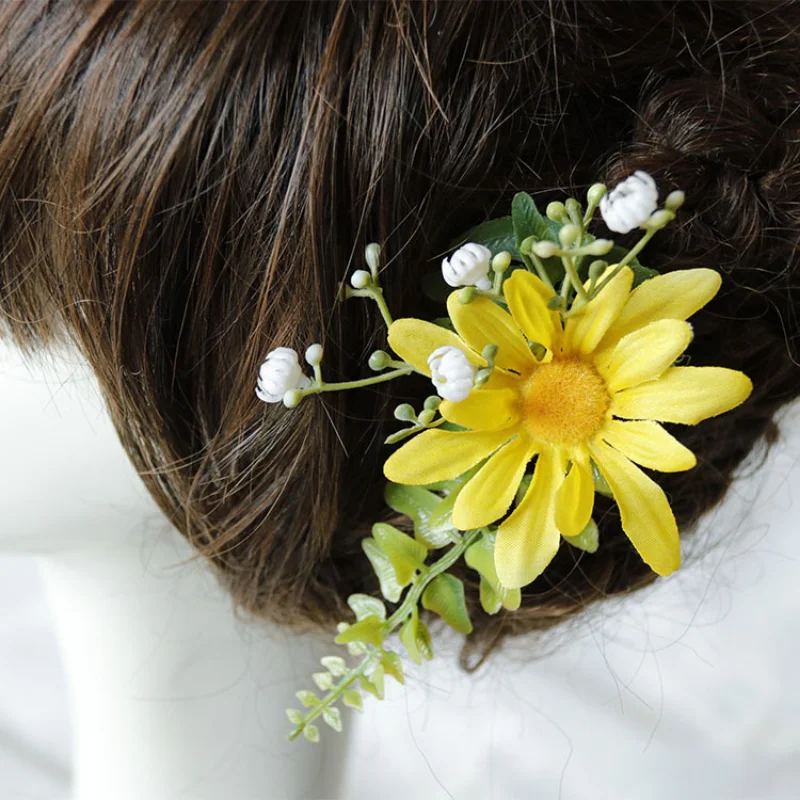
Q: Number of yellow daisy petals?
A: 14